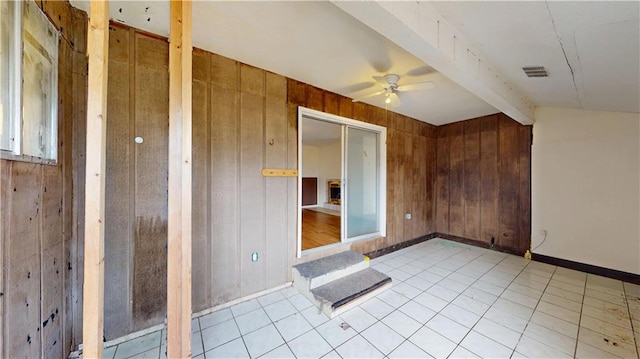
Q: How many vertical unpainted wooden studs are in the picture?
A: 2